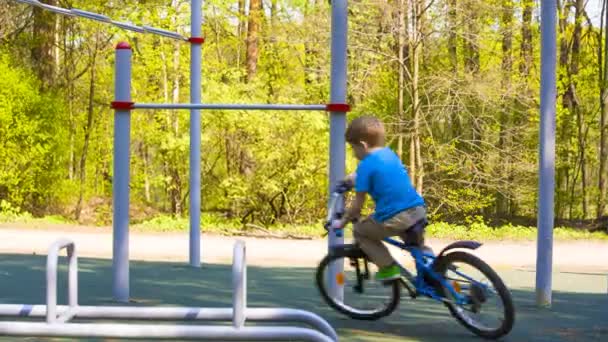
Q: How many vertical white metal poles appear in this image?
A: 4